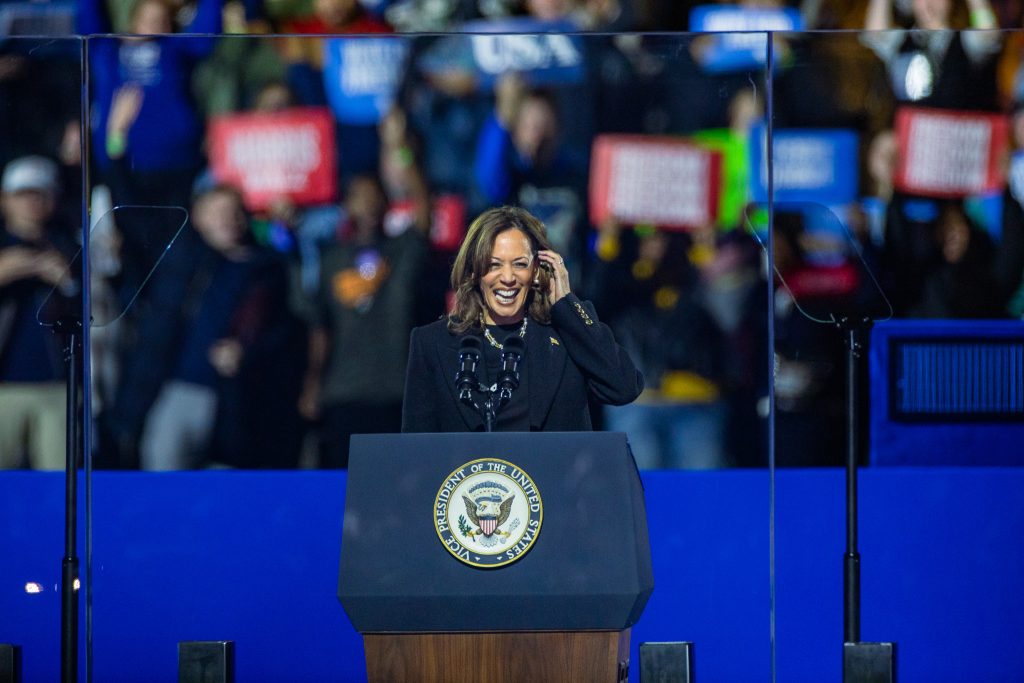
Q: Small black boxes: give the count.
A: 4